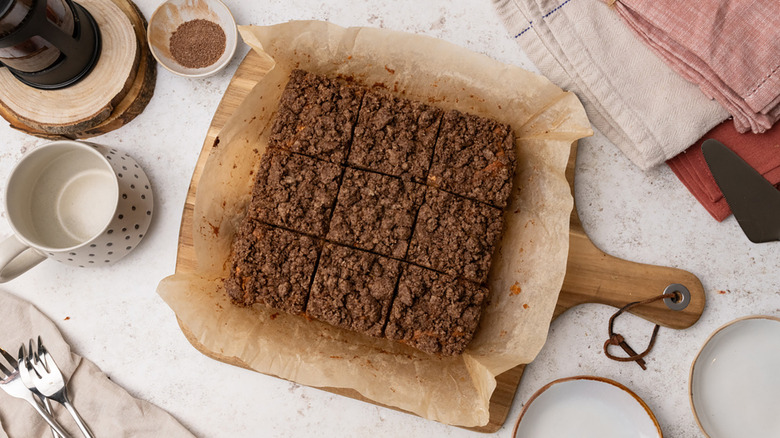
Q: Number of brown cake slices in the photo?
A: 9